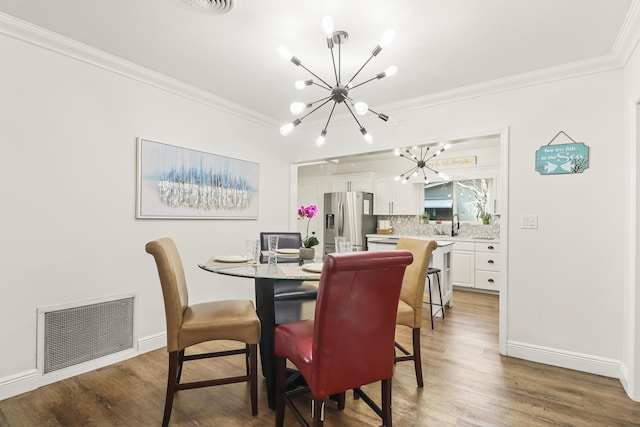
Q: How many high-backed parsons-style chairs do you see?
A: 4